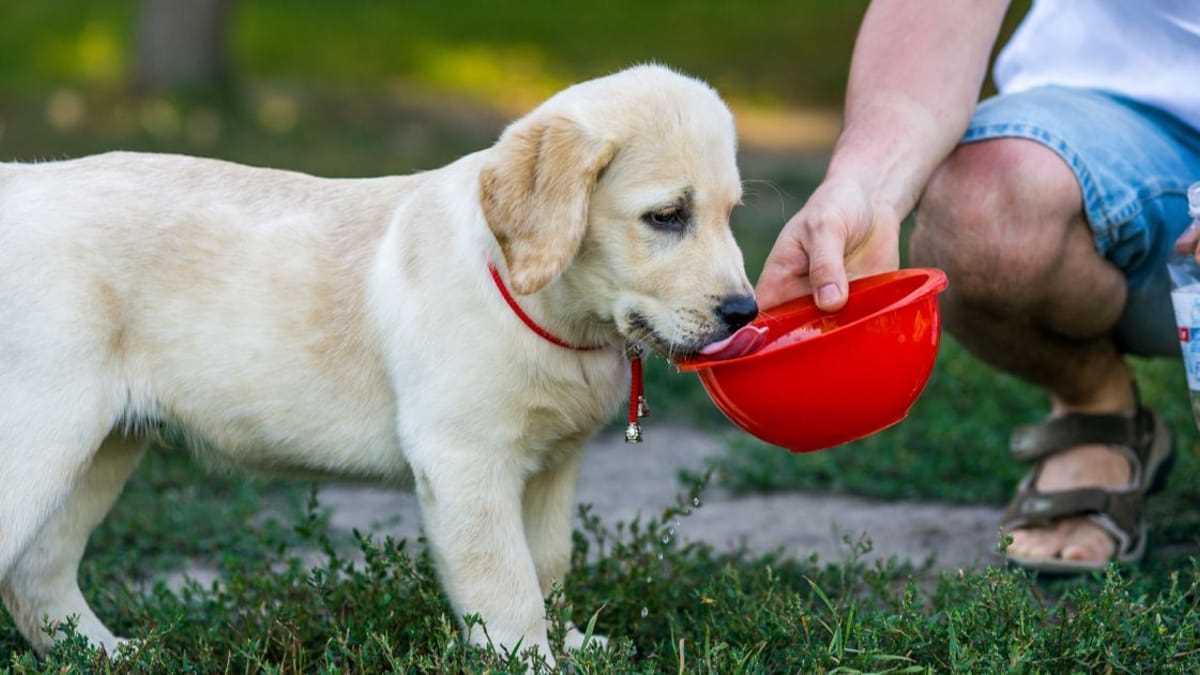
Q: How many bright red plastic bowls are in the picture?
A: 1